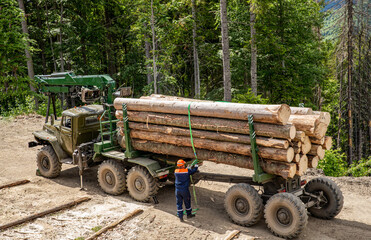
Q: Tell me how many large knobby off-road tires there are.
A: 6